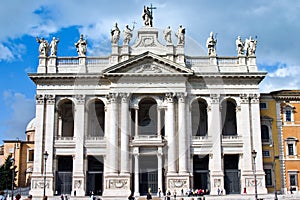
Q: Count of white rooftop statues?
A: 11